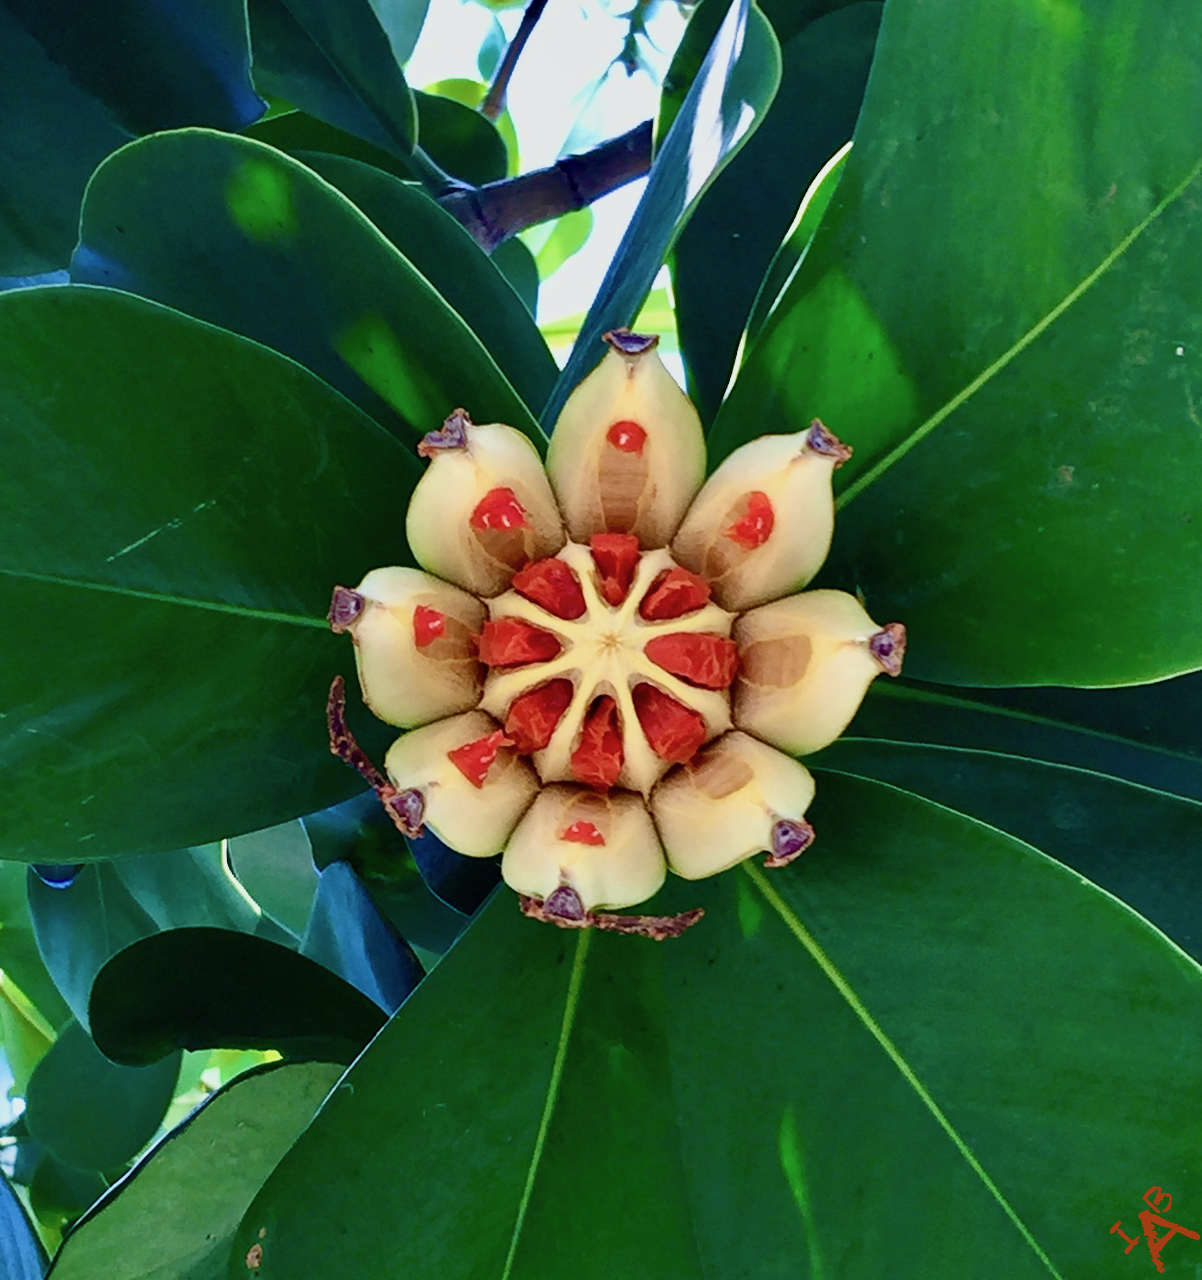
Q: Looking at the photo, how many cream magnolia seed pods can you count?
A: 8